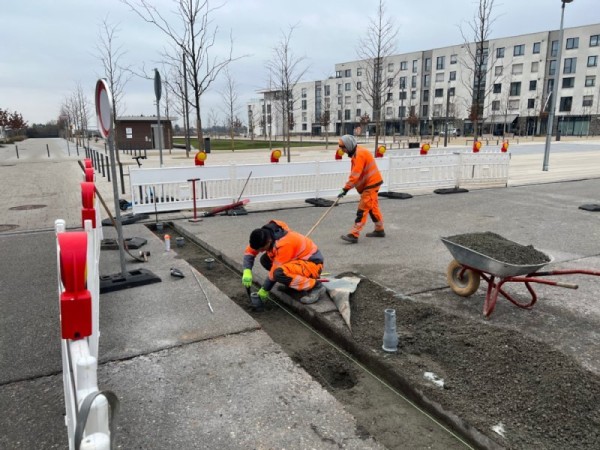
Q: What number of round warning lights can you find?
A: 11